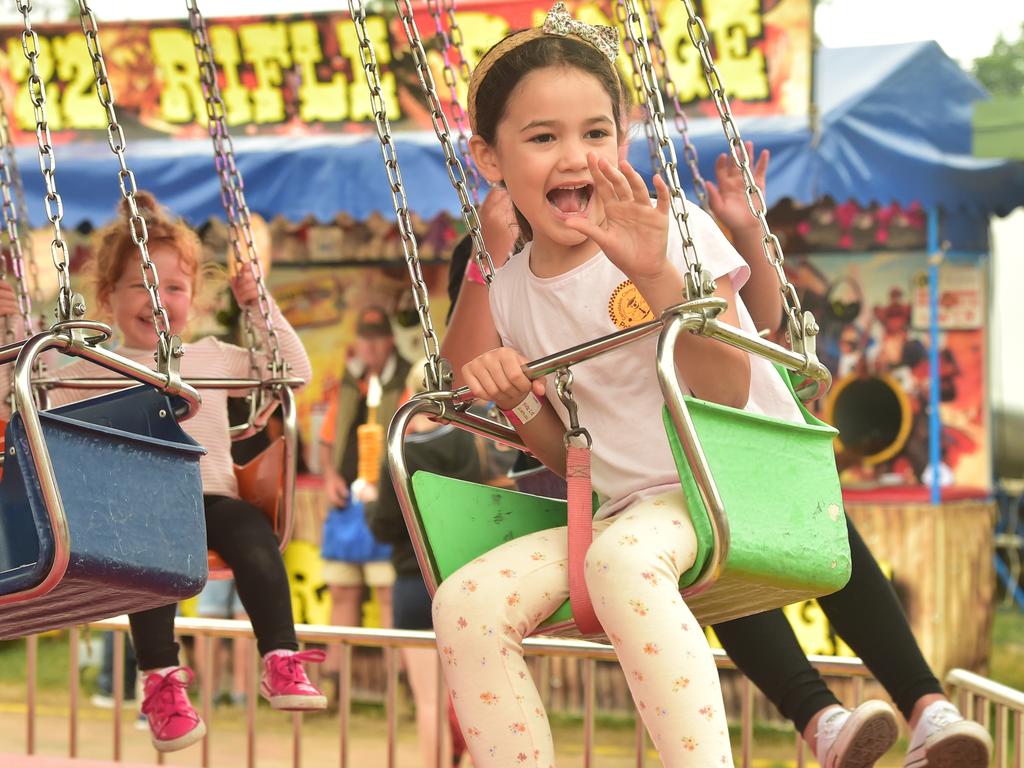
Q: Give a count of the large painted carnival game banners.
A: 1